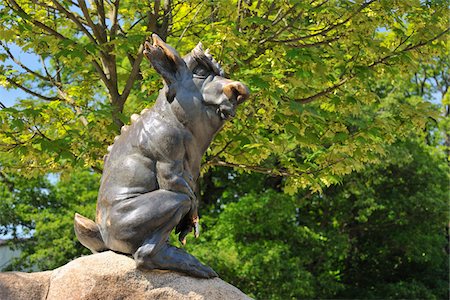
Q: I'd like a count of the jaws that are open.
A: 1